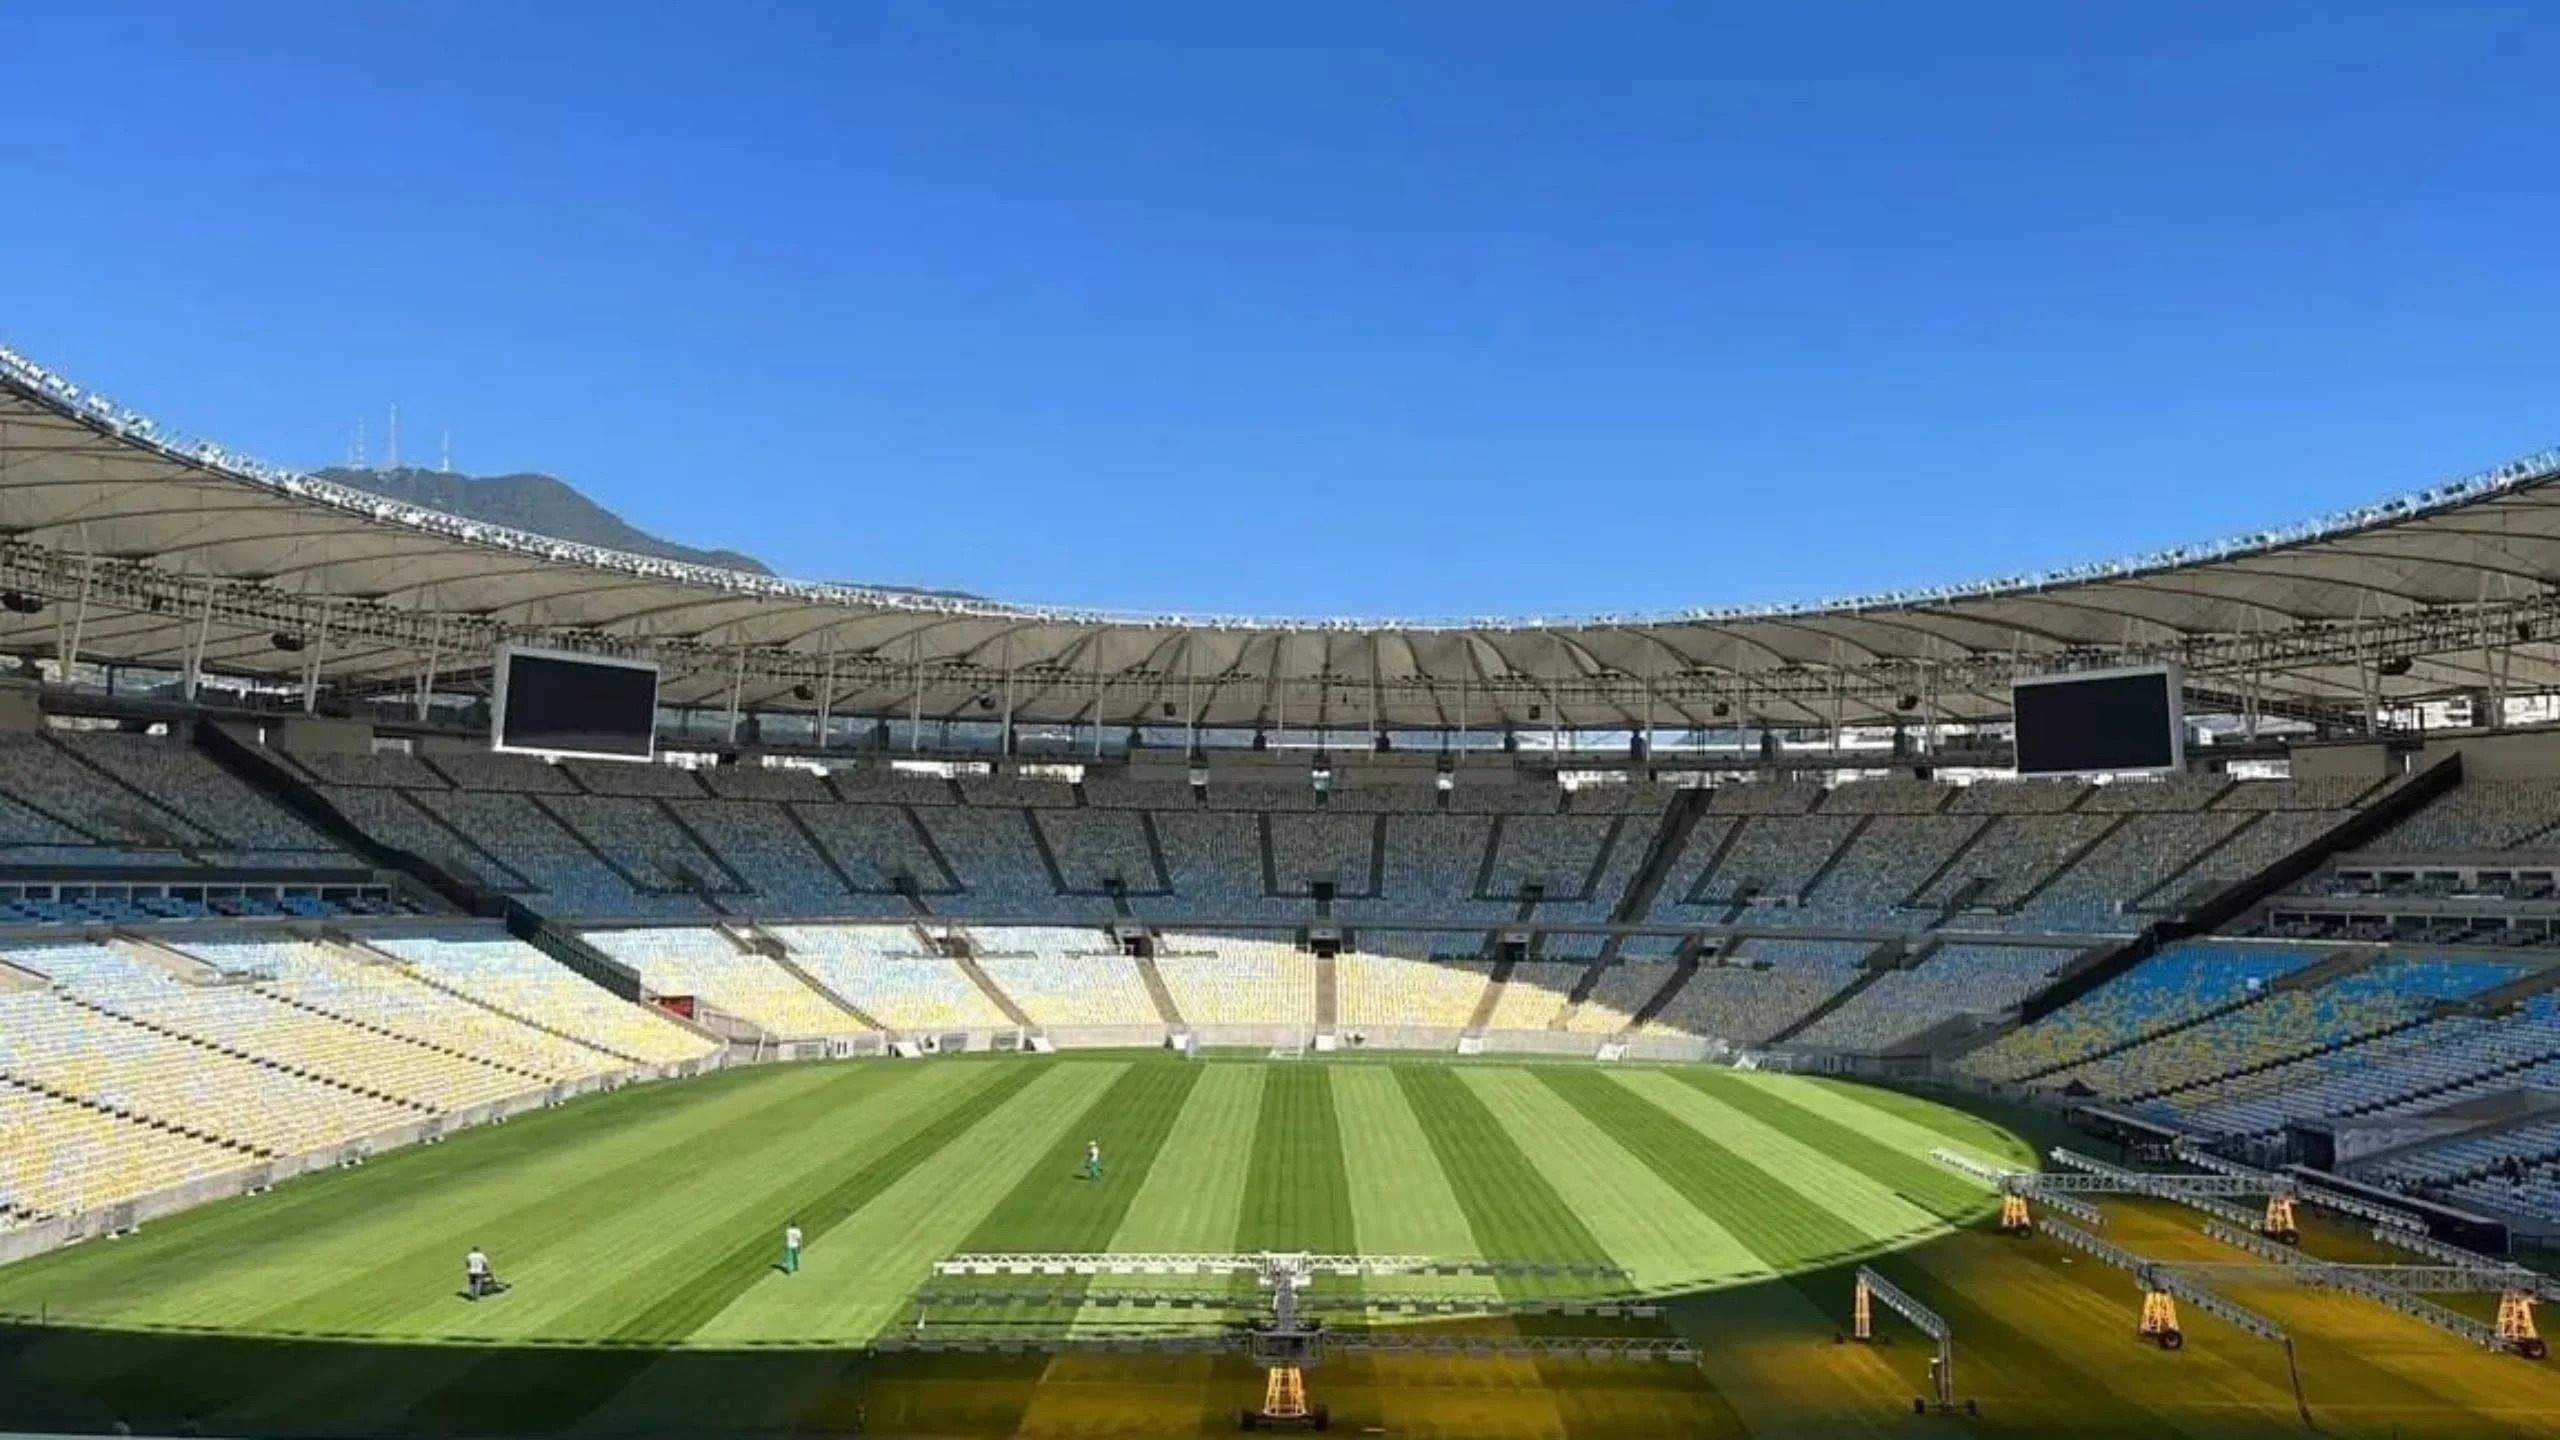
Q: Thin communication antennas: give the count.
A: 3